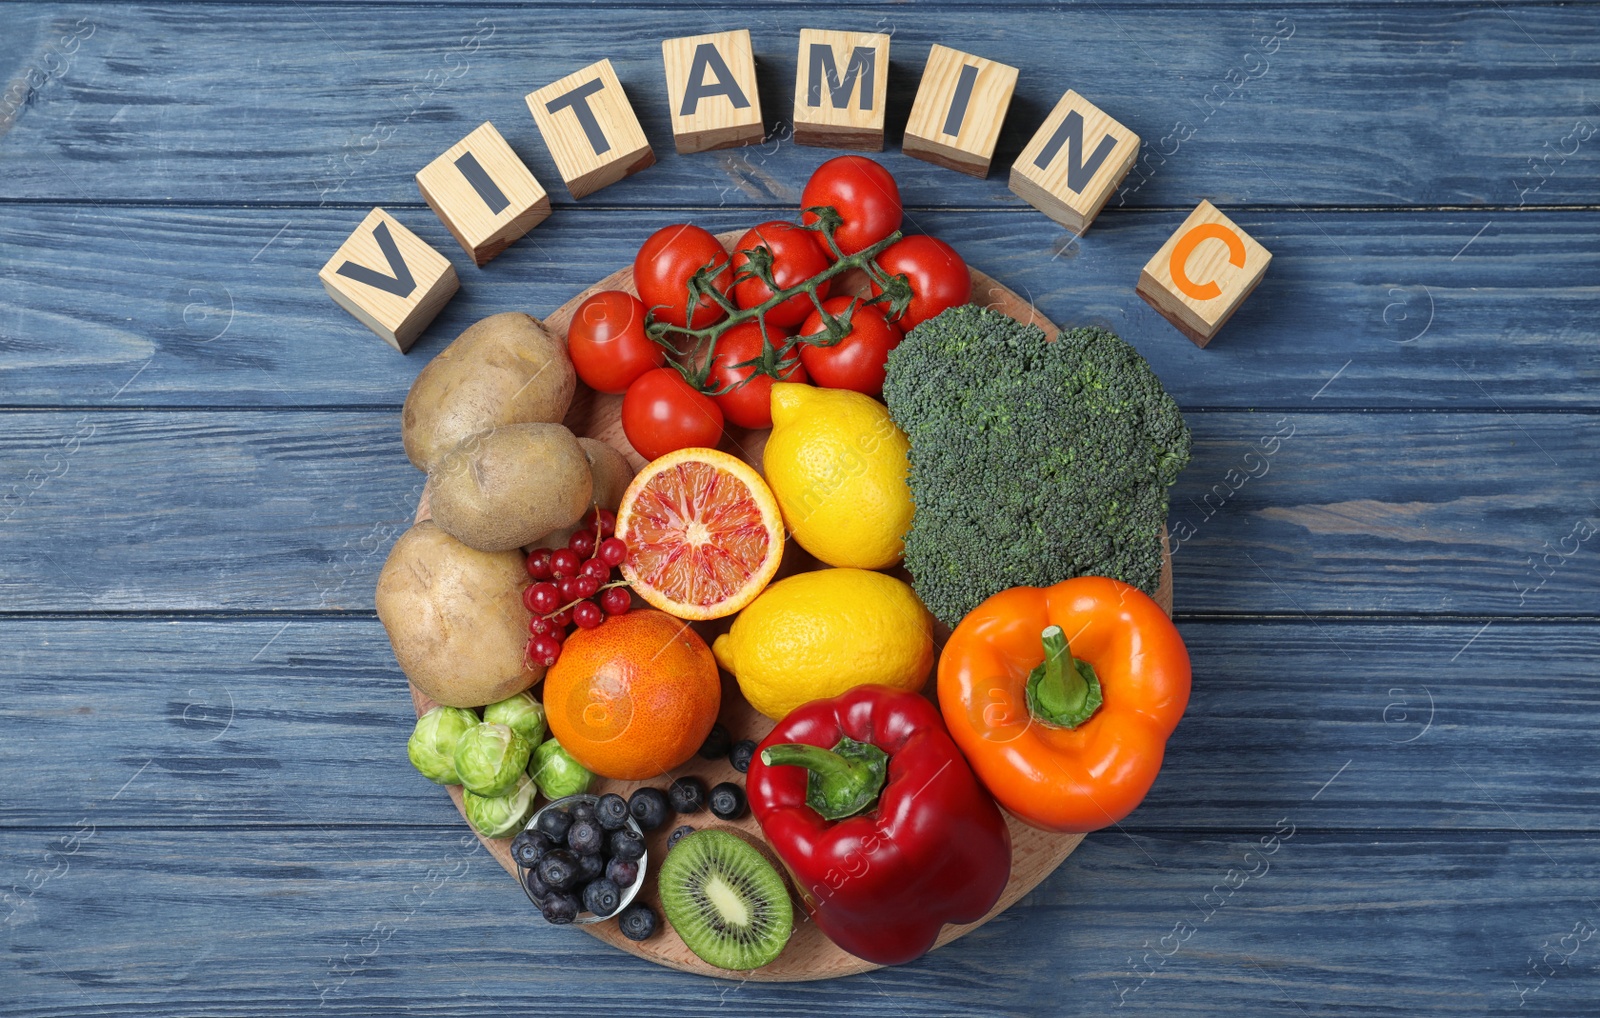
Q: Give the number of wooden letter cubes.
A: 8